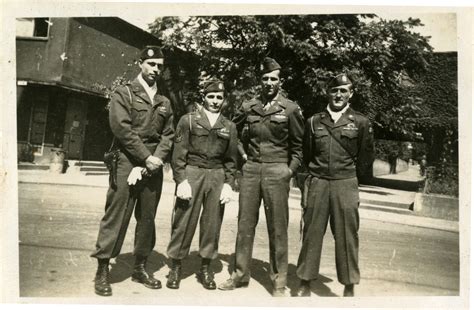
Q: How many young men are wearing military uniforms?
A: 4